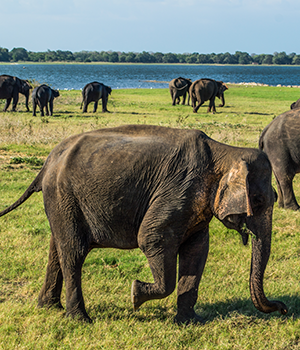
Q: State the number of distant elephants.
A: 5